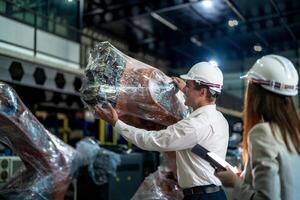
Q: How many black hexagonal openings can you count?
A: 4